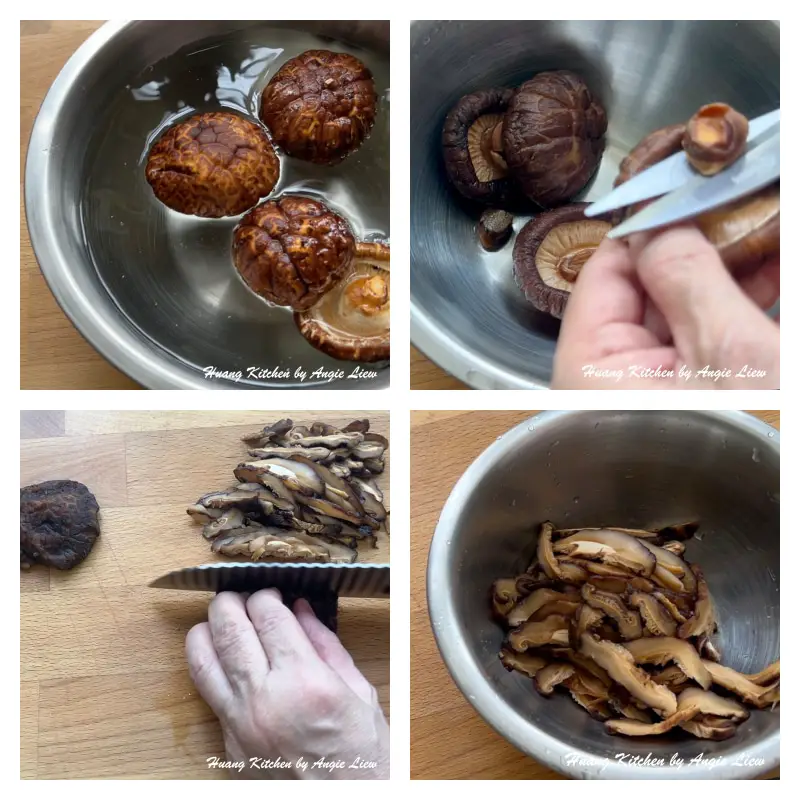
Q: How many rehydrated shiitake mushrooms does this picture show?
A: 4